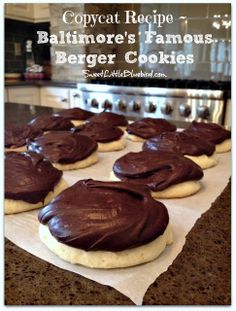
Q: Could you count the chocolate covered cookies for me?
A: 12